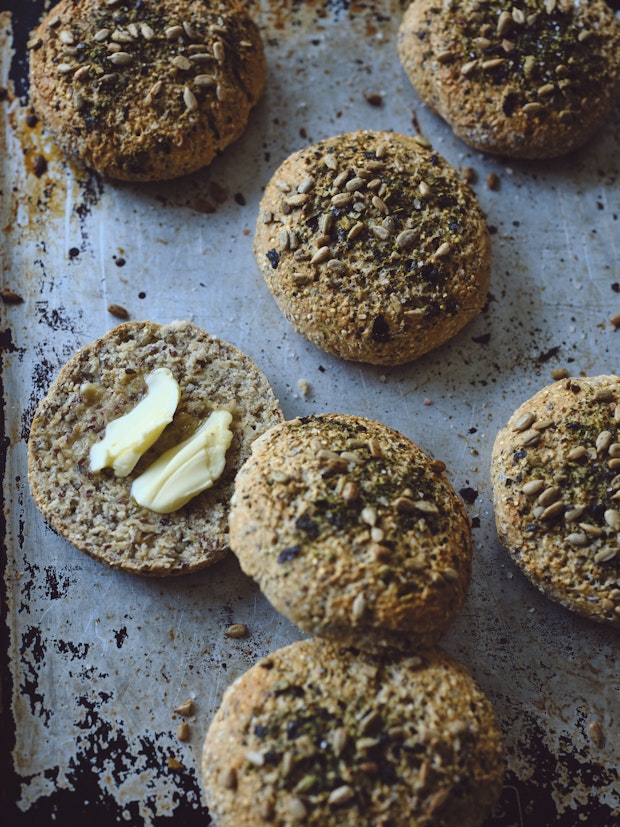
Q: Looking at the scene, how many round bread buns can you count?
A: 7